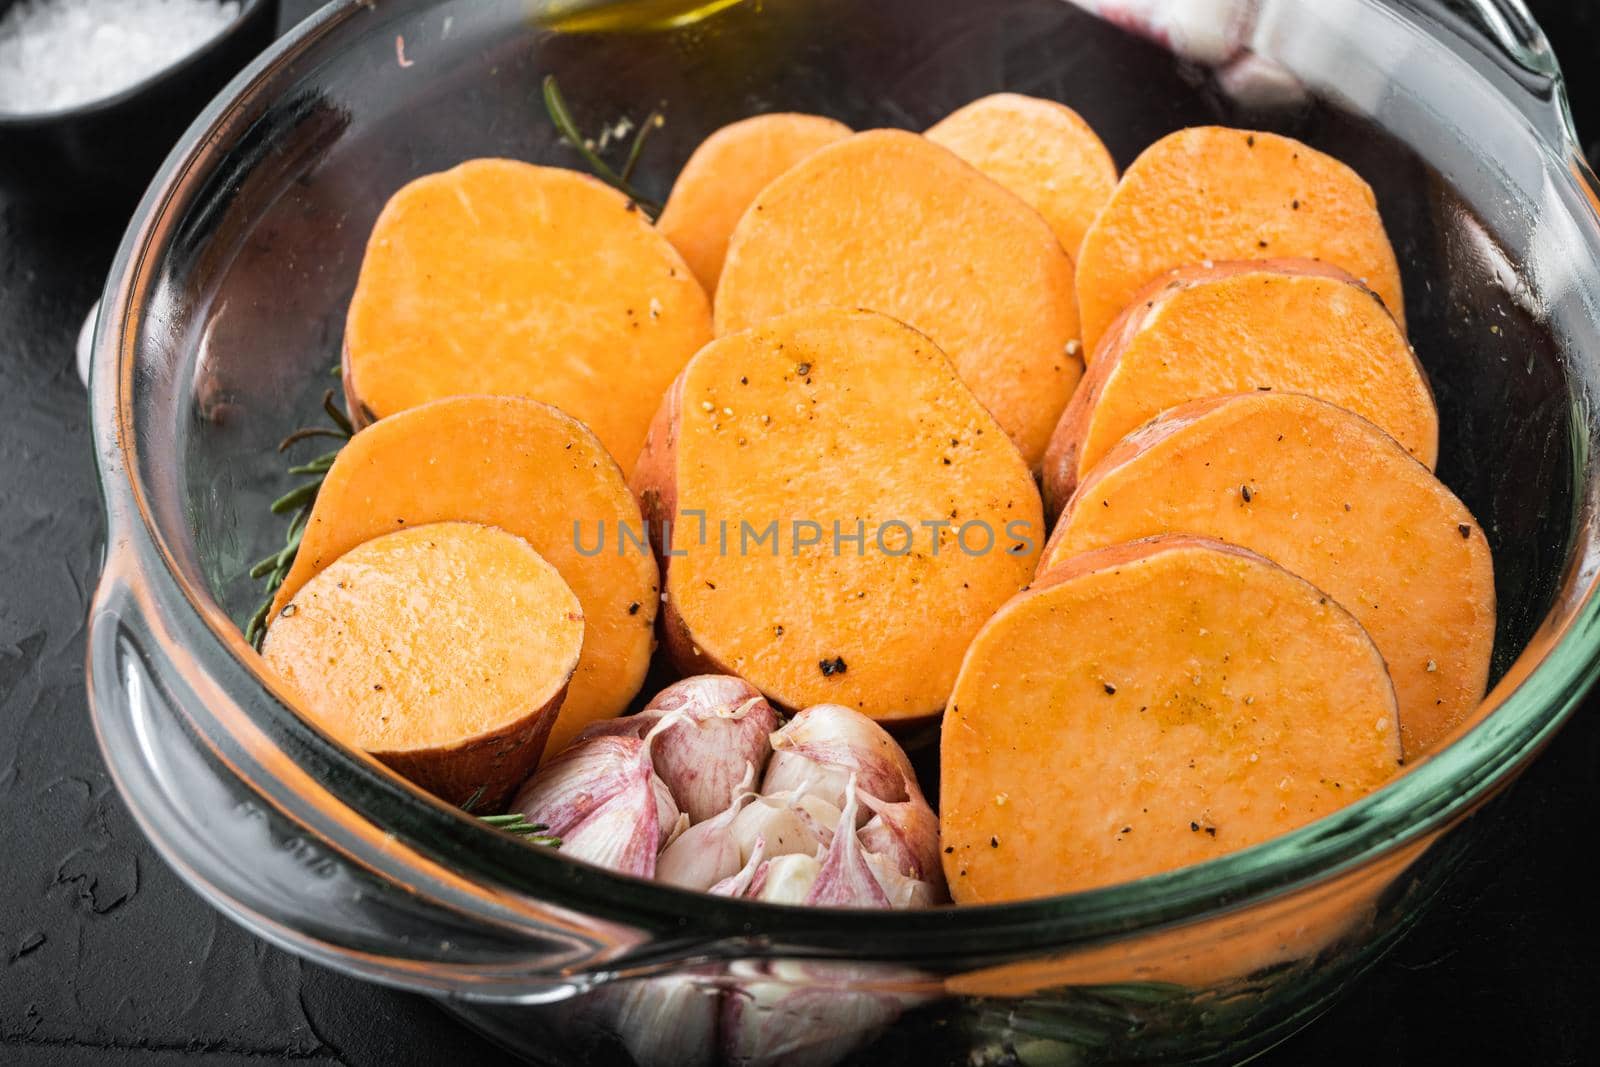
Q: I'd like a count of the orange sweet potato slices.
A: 11